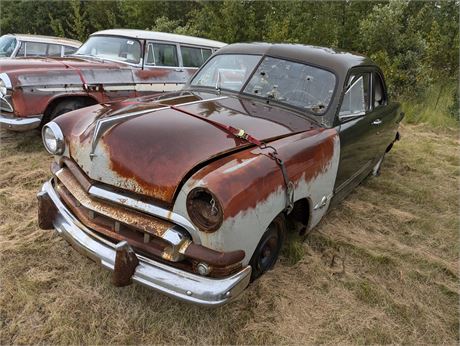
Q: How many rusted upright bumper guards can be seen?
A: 2